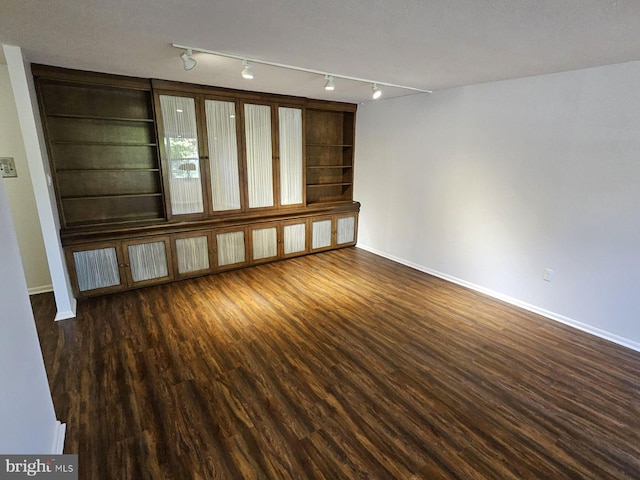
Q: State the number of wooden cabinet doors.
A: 12